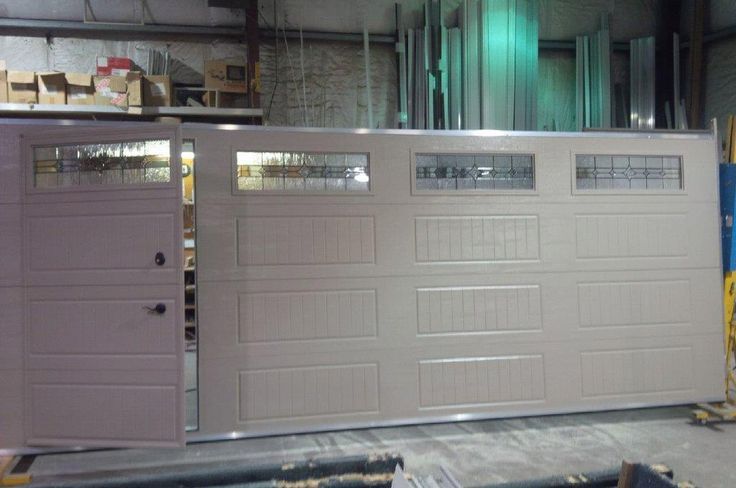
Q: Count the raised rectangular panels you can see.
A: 12